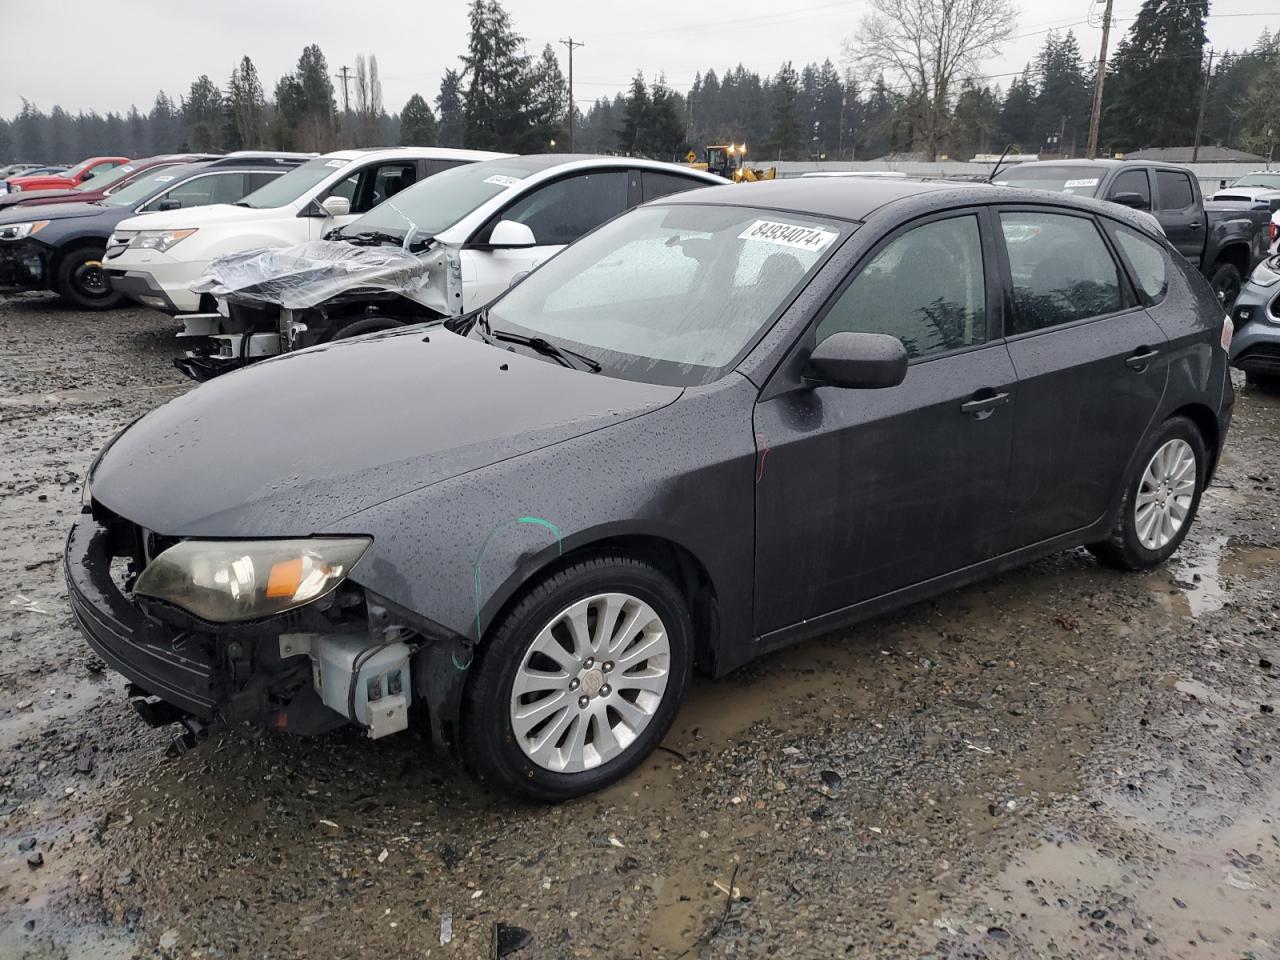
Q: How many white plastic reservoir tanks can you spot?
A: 1